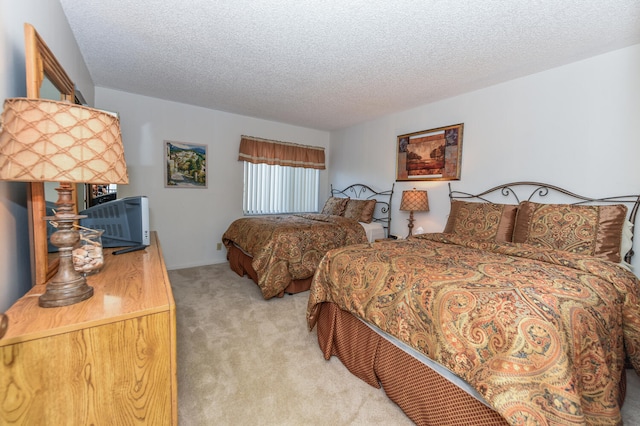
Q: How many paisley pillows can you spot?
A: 4